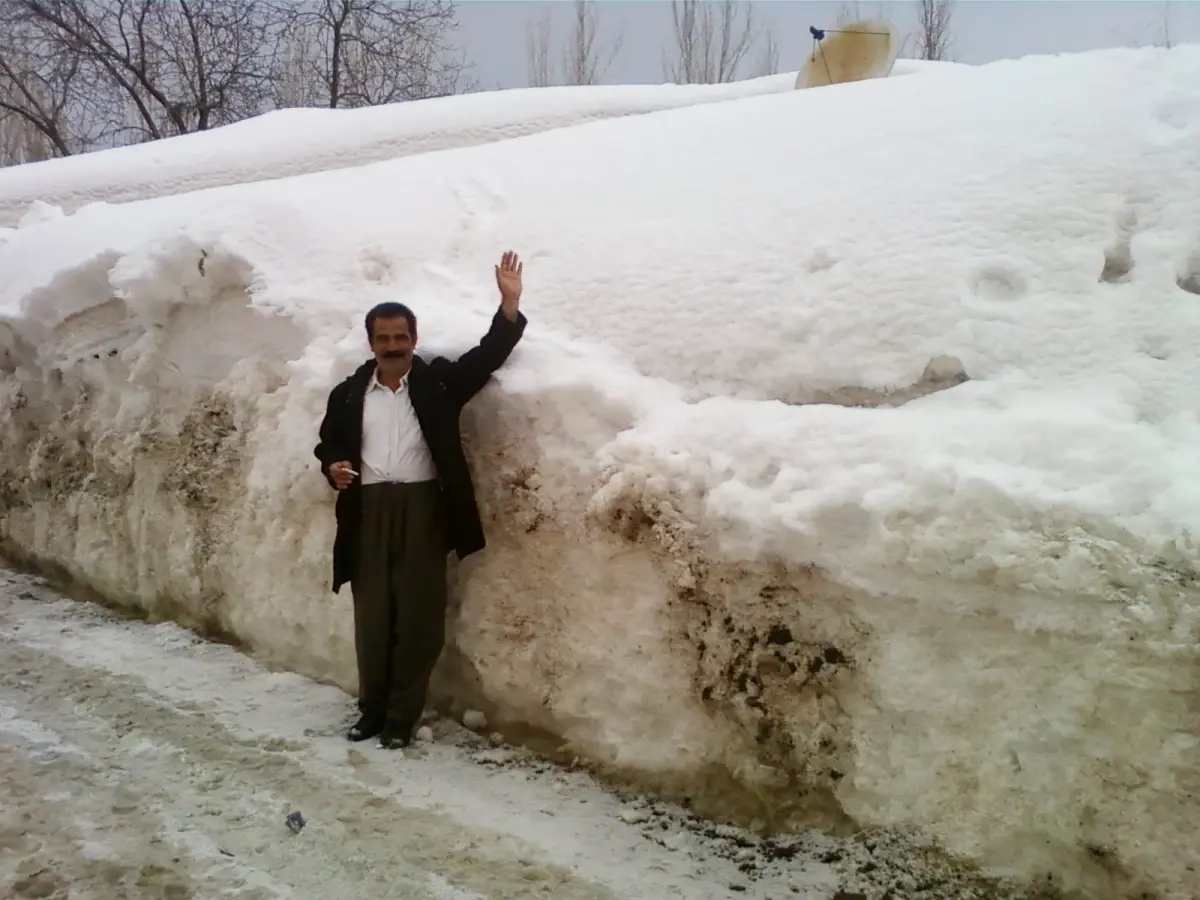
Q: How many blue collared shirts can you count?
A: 0